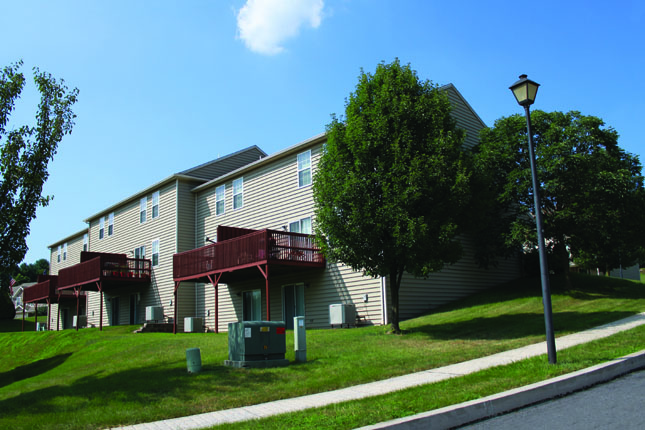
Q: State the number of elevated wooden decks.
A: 3